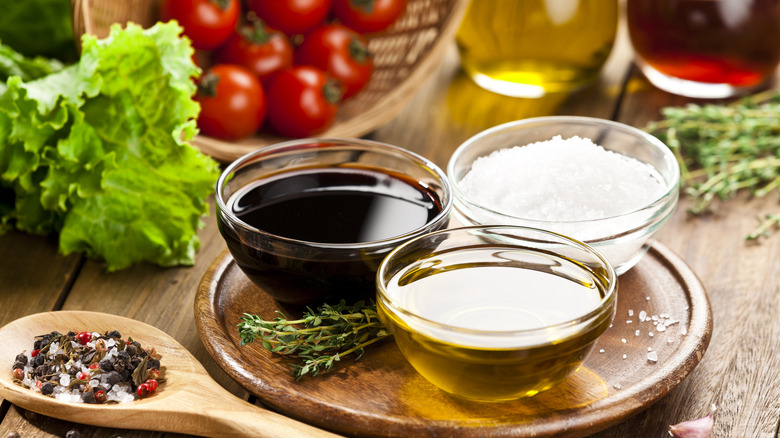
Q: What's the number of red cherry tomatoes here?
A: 7